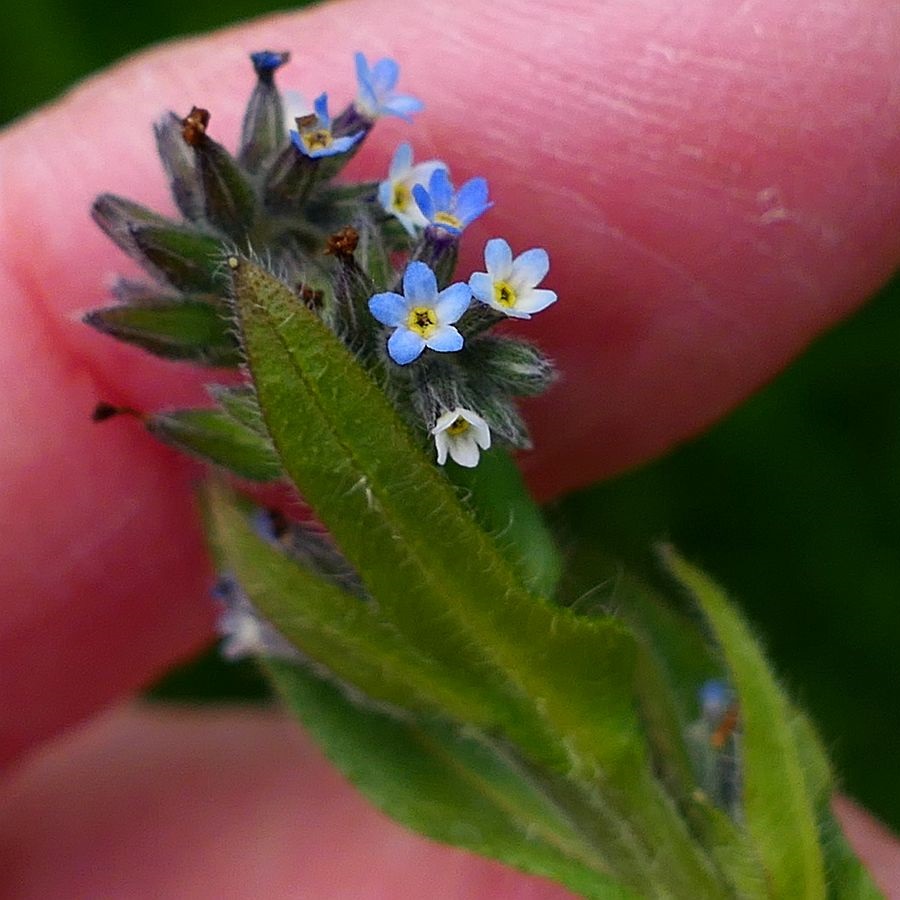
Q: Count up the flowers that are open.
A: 7